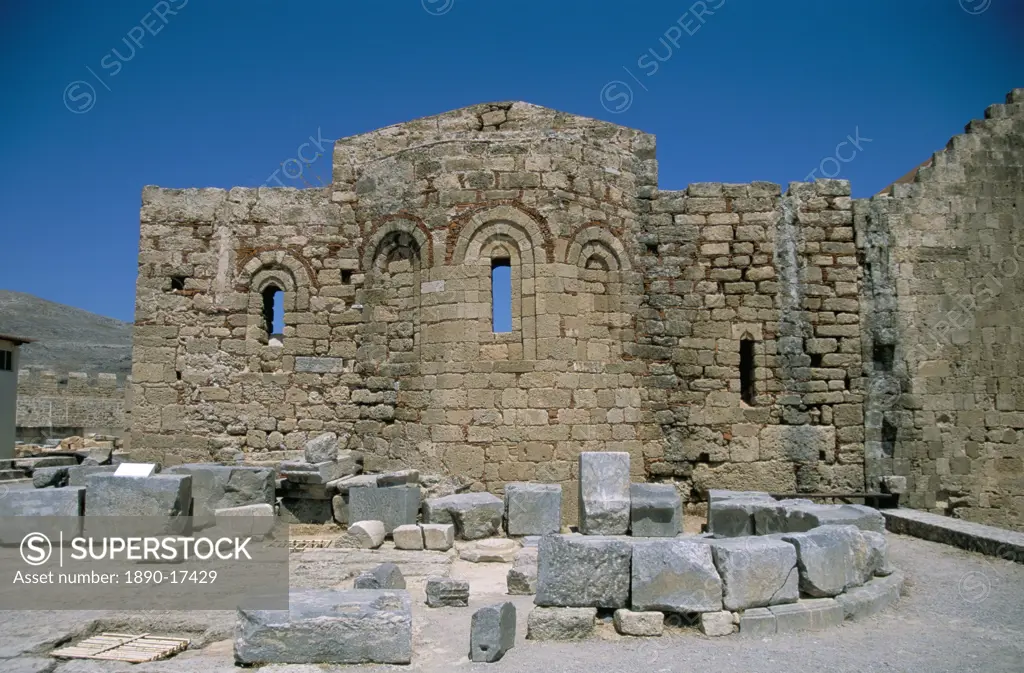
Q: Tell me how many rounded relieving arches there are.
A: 4